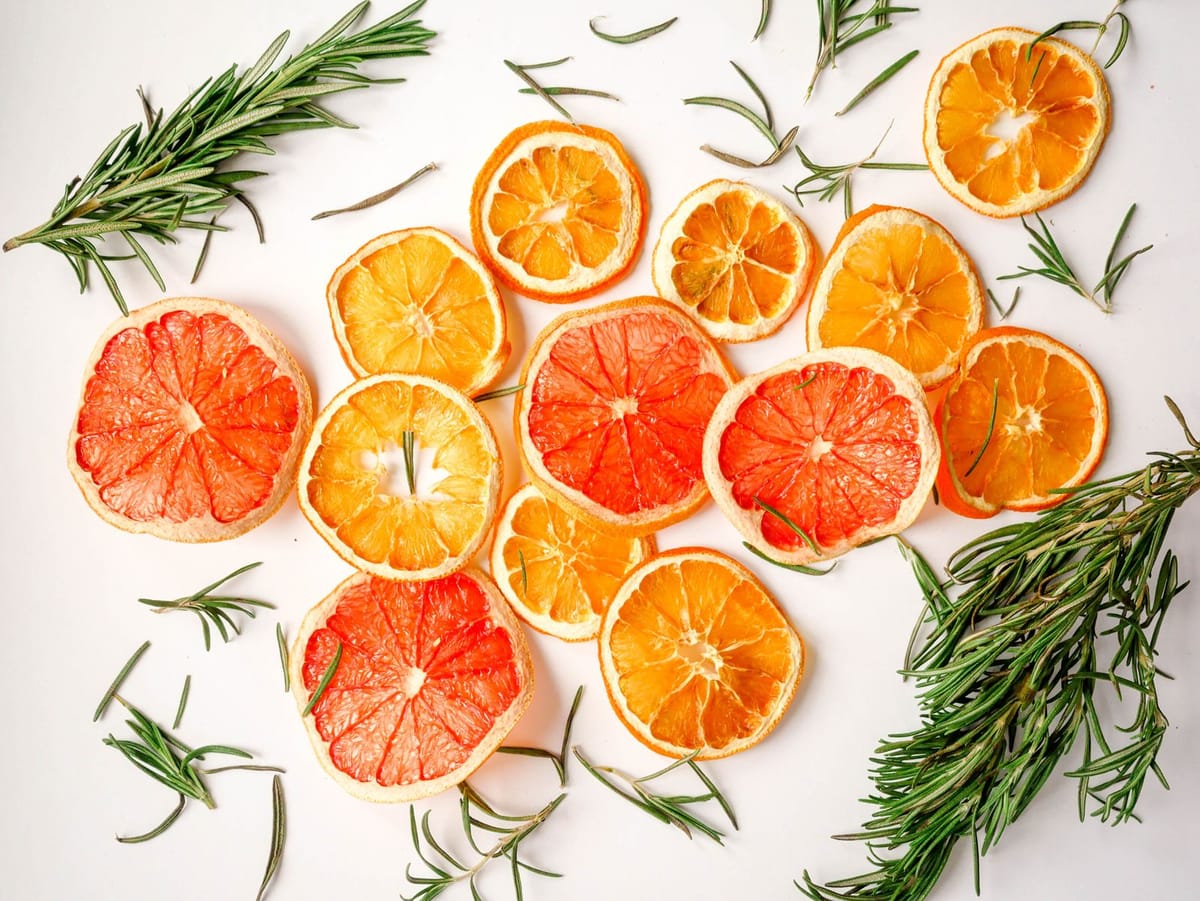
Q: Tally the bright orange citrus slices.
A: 9